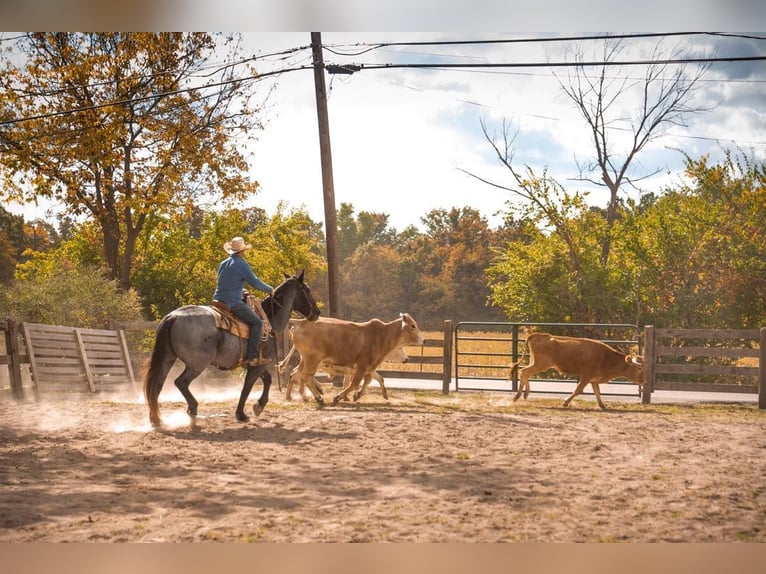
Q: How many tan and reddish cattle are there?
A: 3